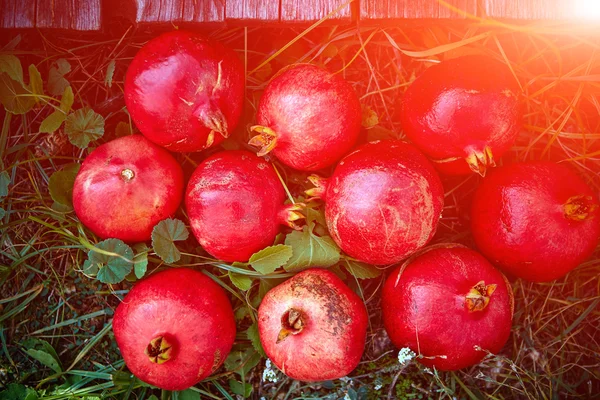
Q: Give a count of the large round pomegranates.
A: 10